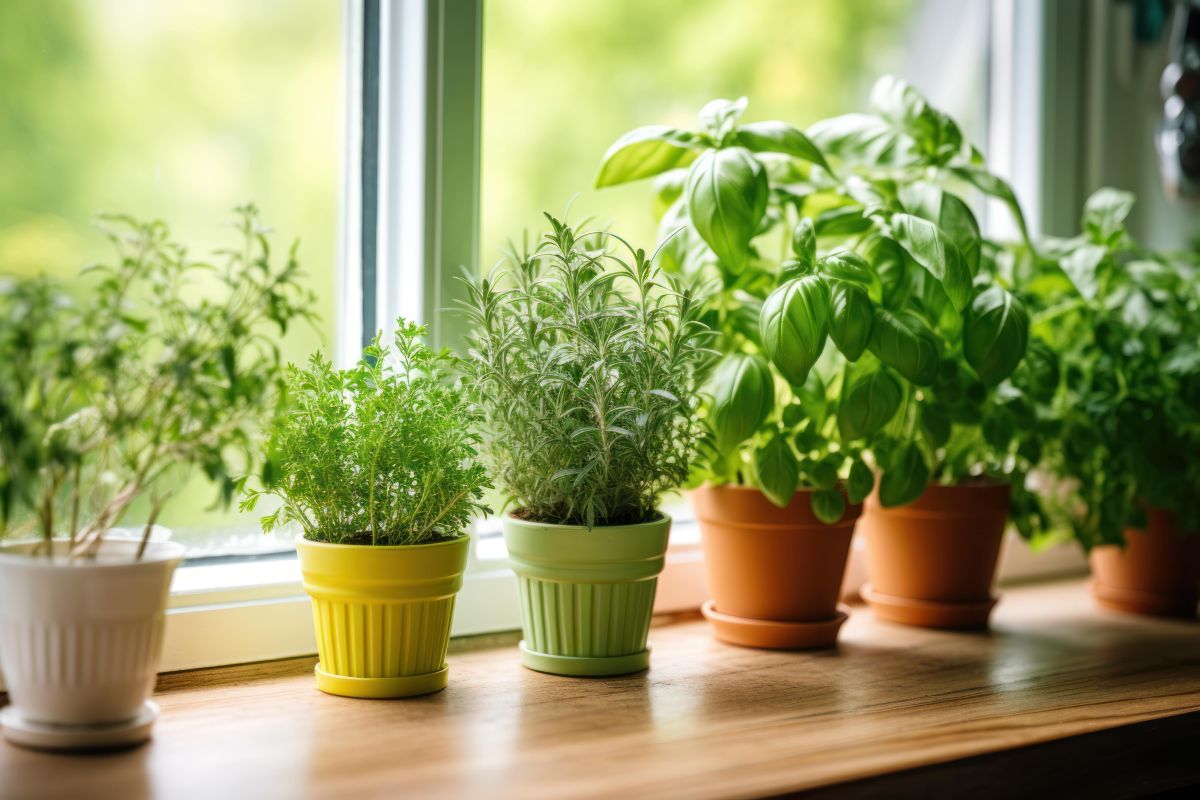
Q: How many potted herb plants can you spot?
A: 6